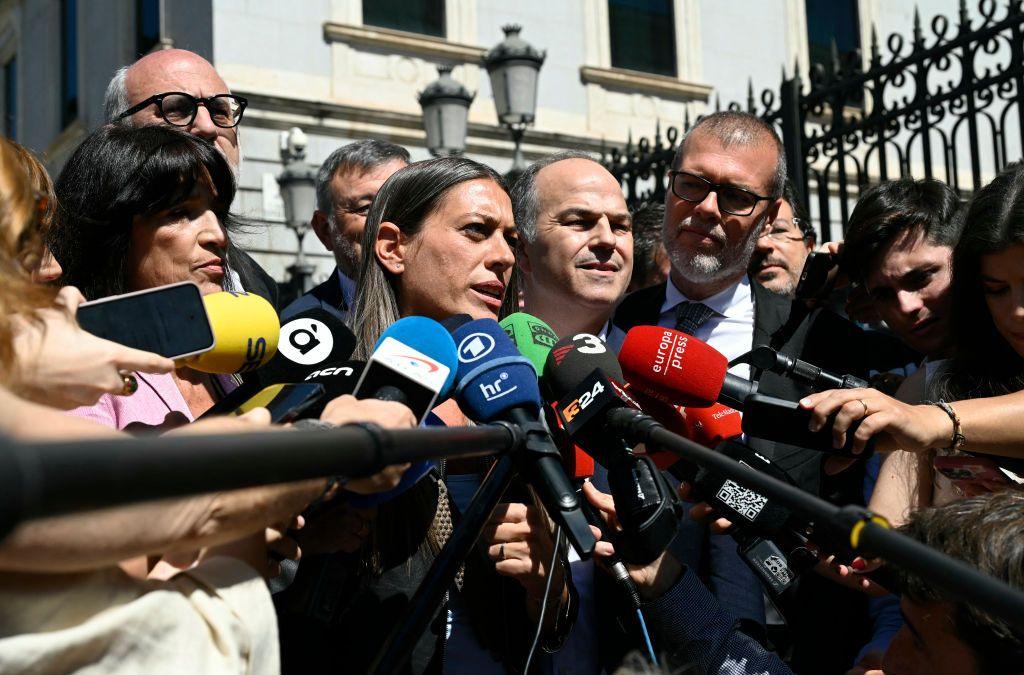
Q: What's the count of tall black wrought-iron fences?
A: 1